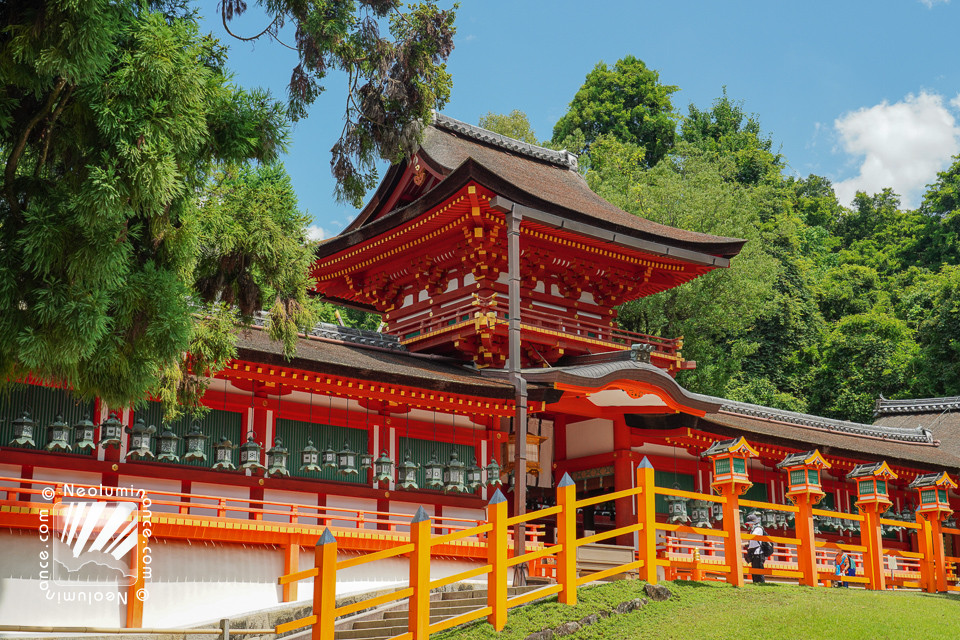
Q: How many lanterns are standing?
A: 4